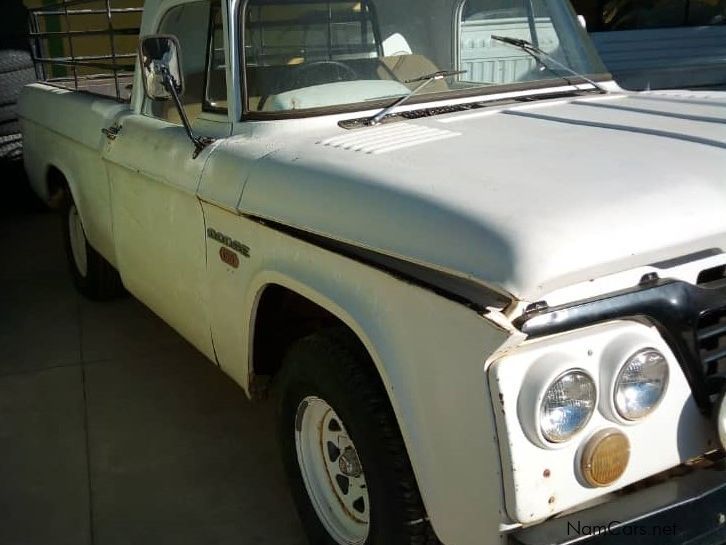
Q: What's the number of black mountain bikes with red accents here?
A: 0